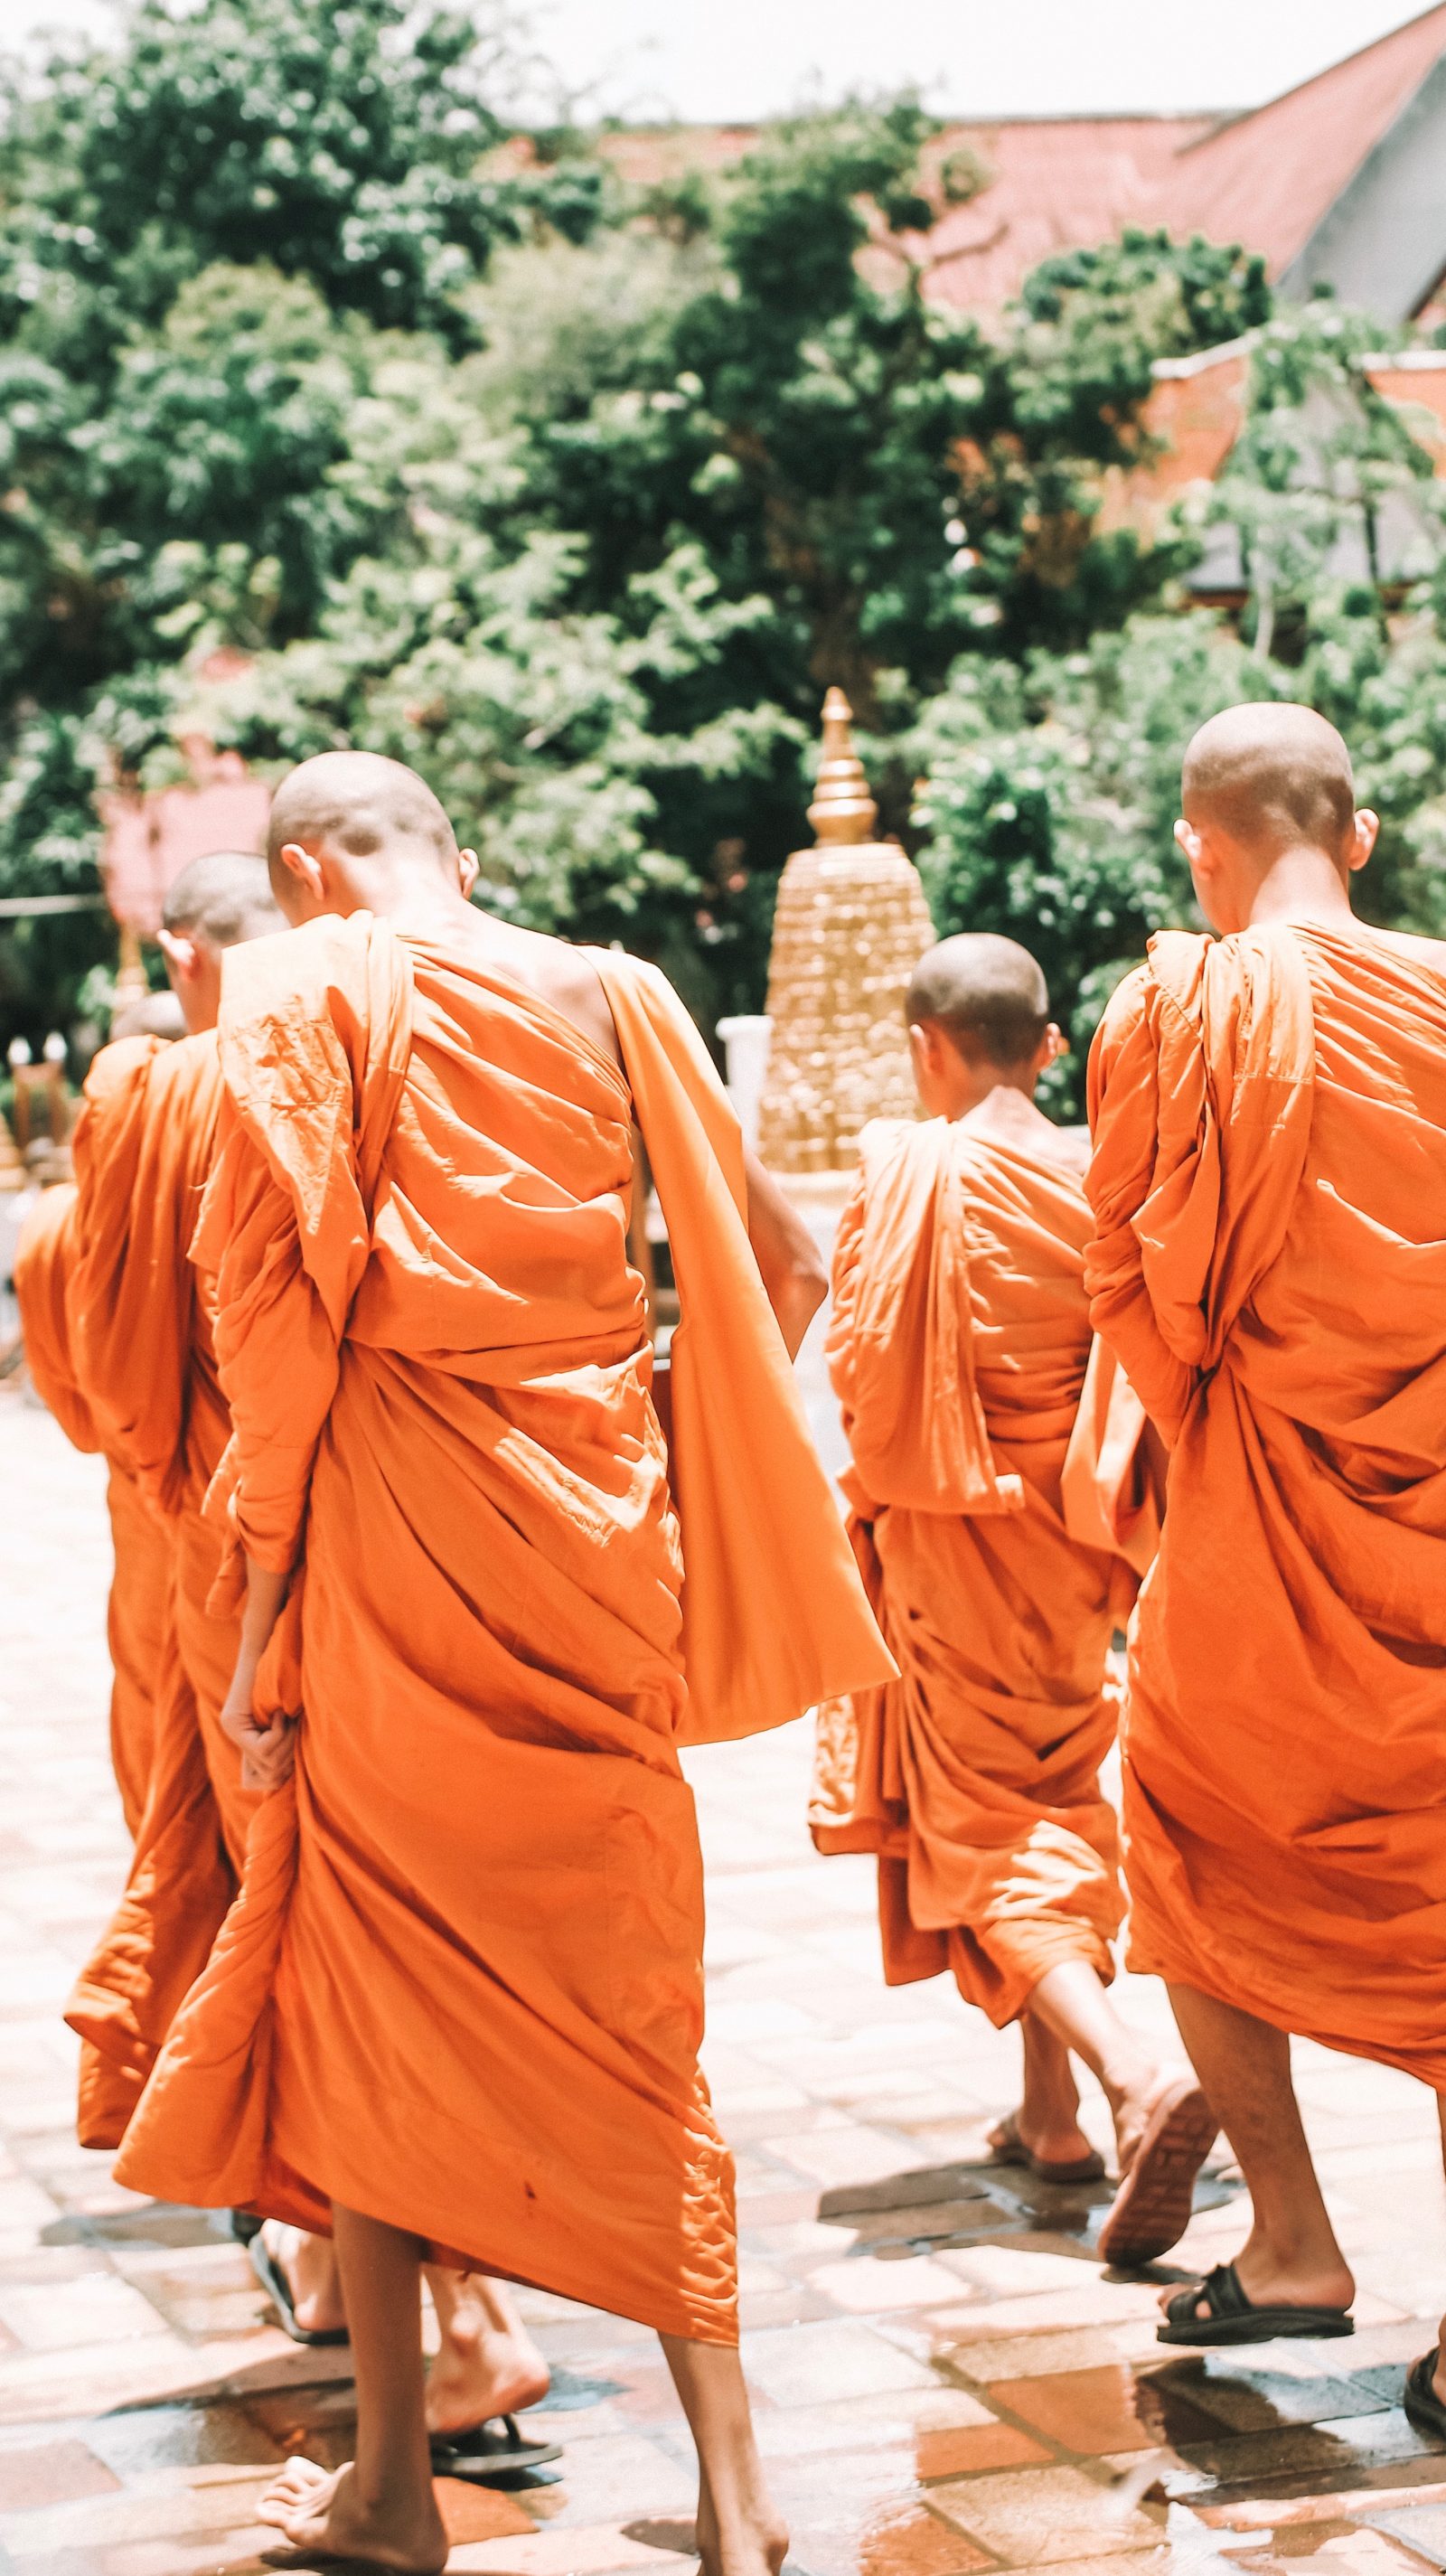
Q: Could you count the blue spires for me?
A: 0